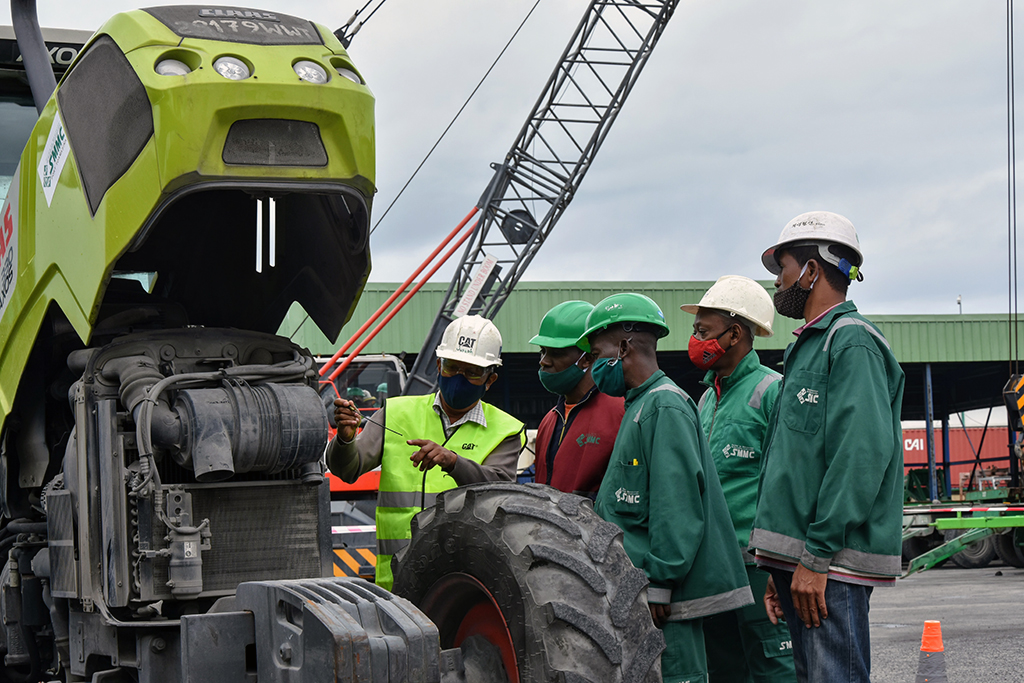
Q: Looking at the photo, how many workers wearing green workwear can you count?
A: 3